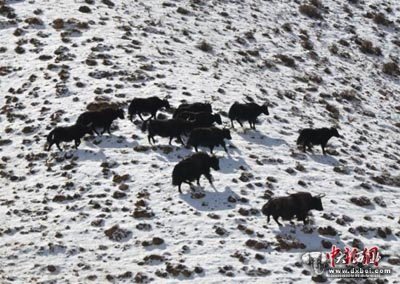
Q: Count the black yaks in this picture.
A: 11